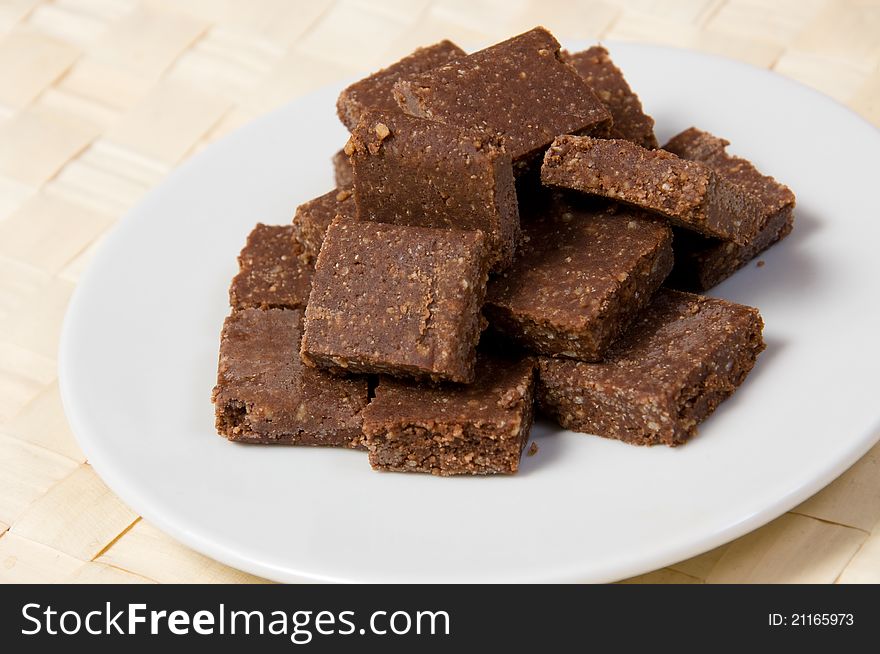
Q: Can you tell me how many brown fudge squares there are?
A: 14